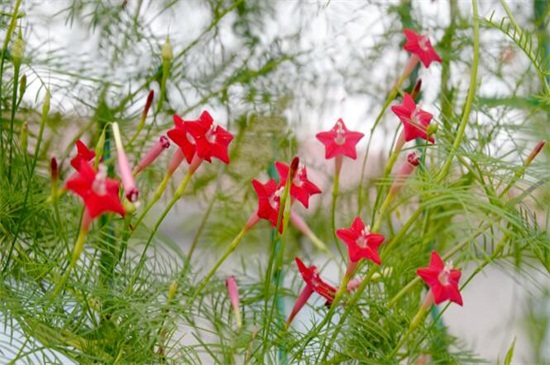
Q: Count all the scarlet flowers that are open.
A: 12